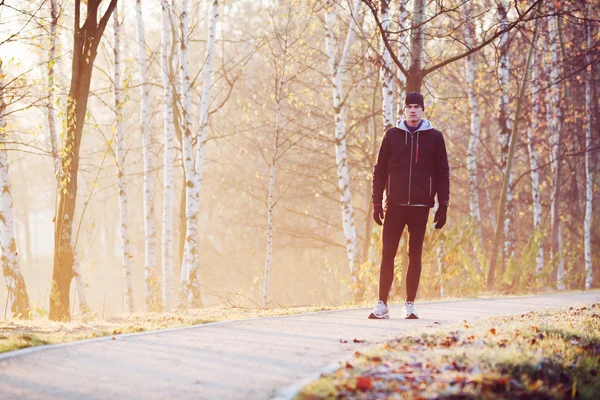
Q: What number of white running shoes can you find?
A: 2